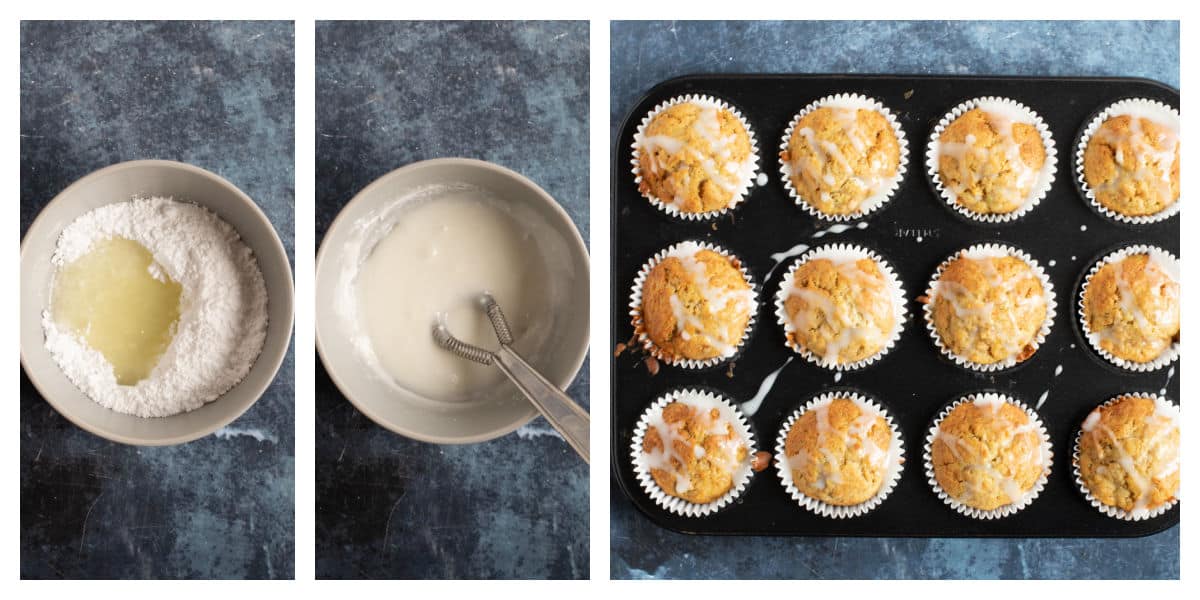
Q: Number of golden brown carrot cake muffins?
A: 12